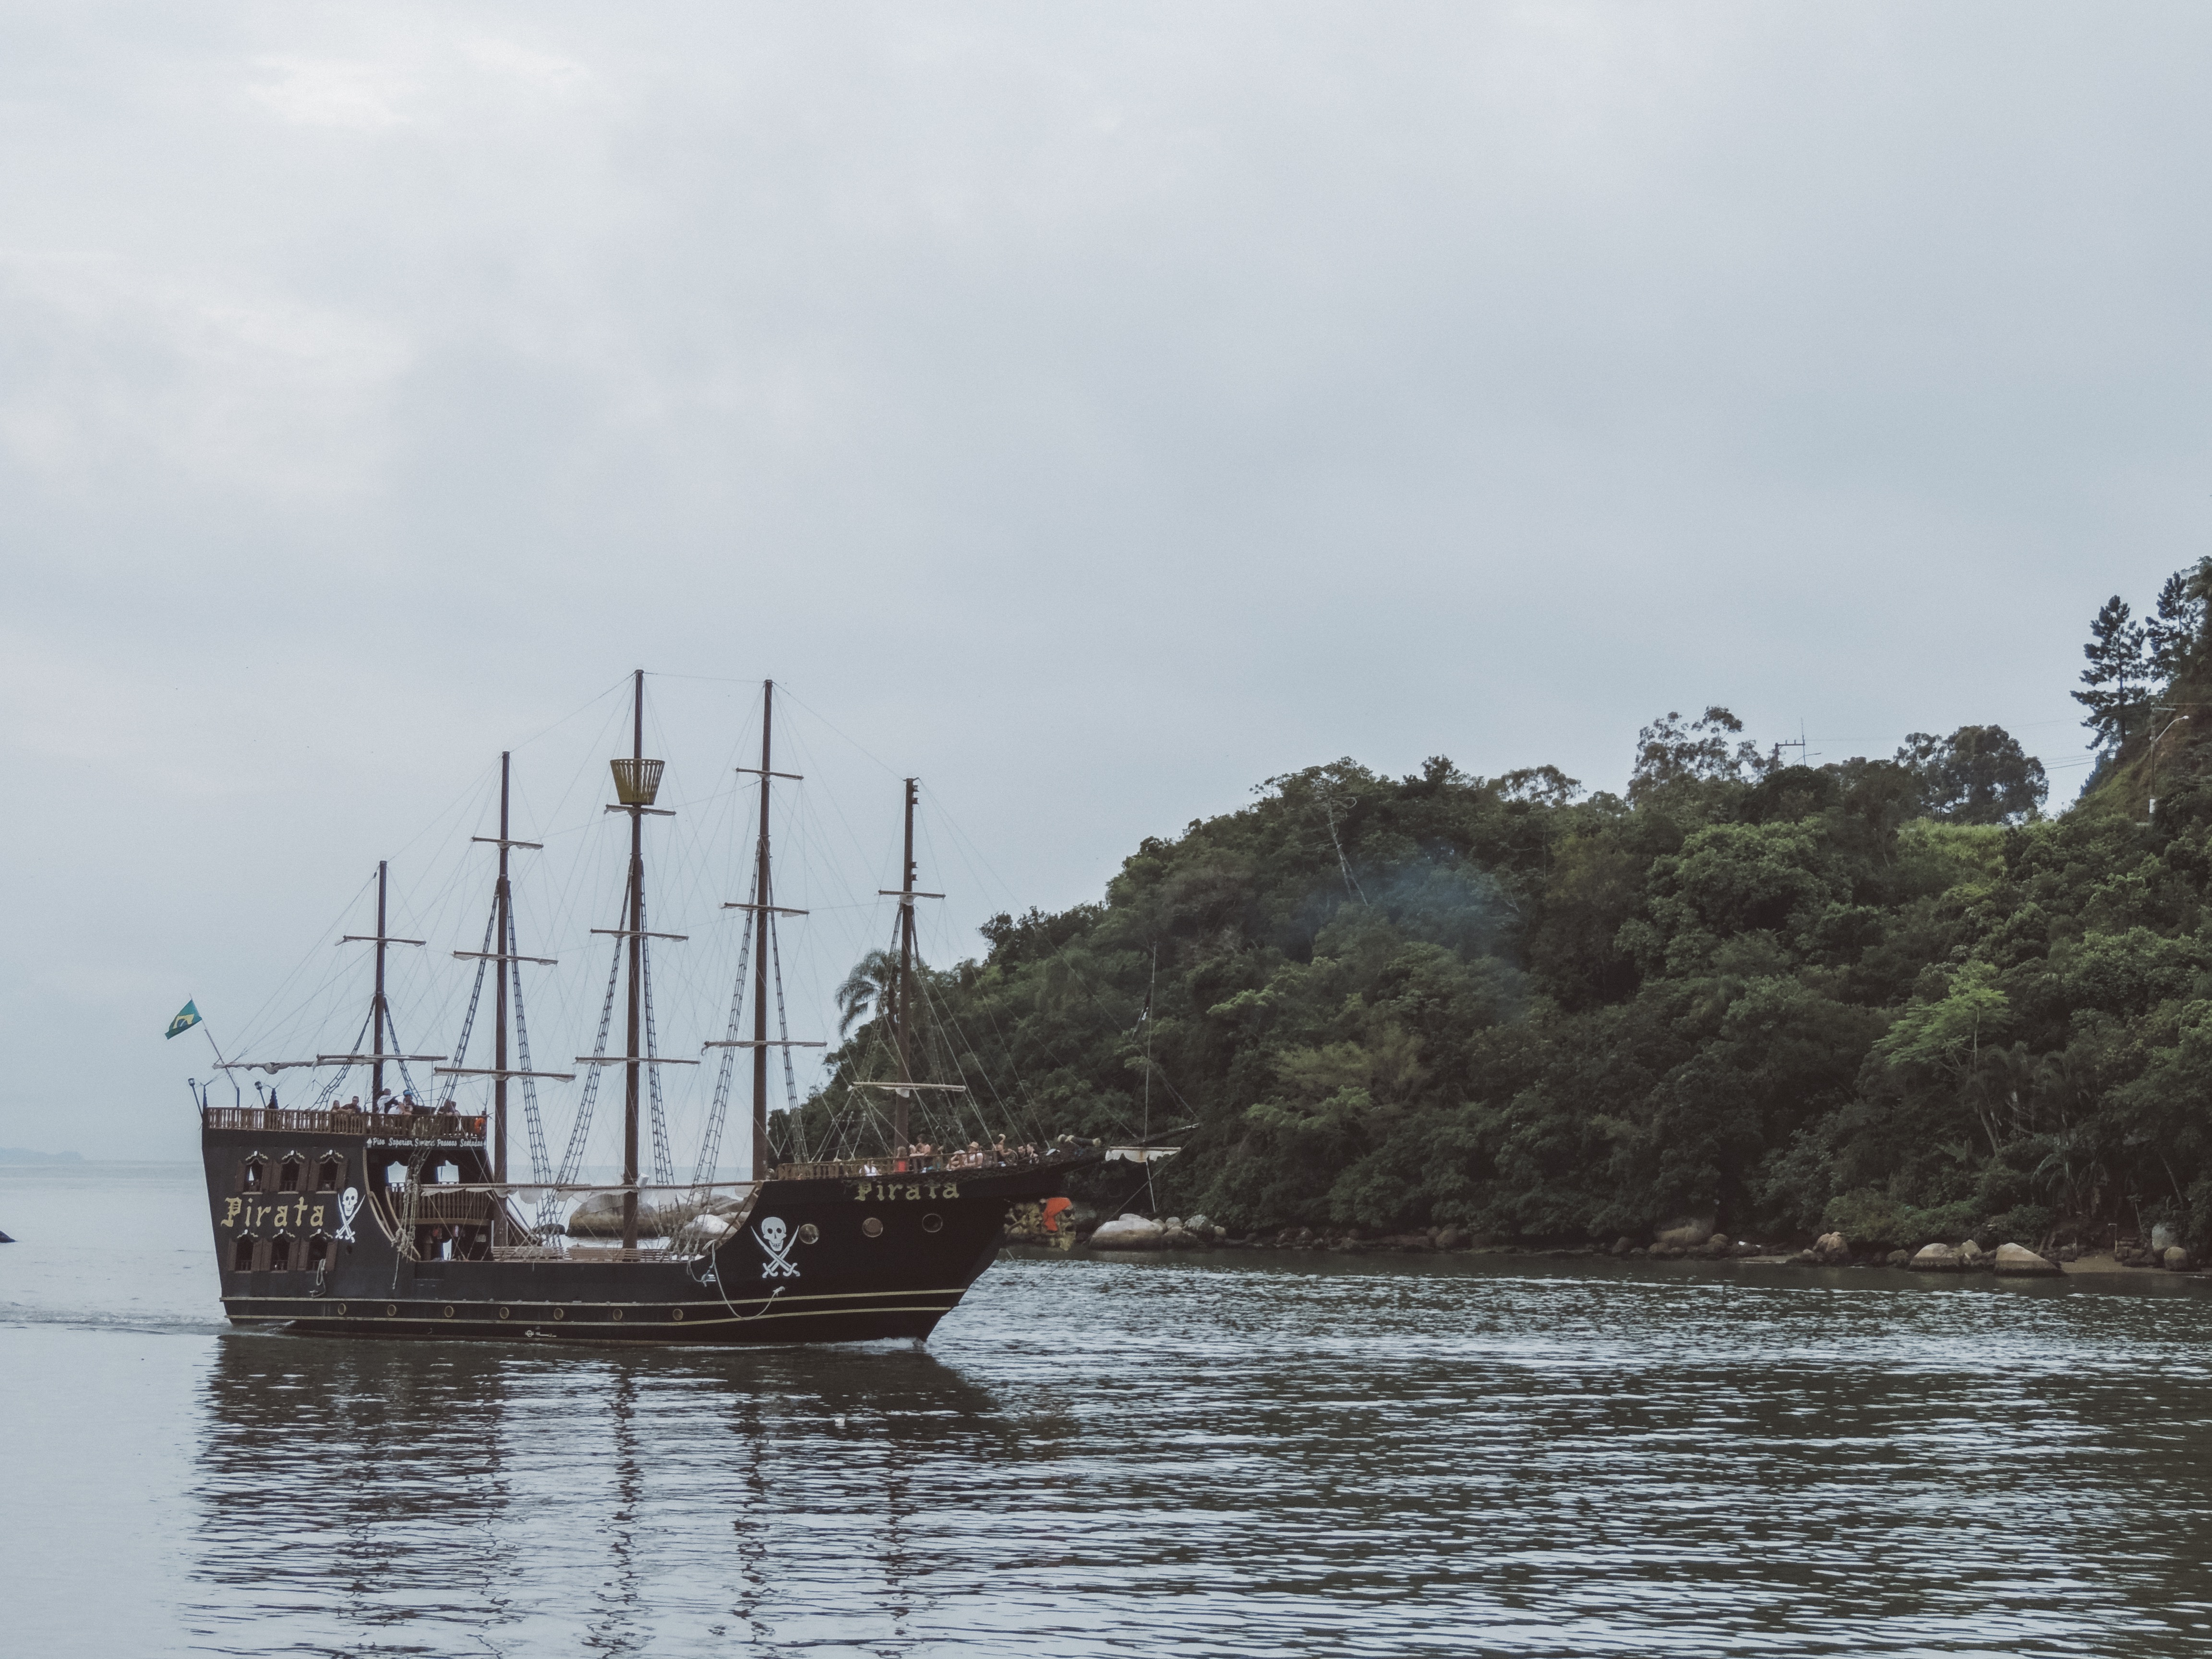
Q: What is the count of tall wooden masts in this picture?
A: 5